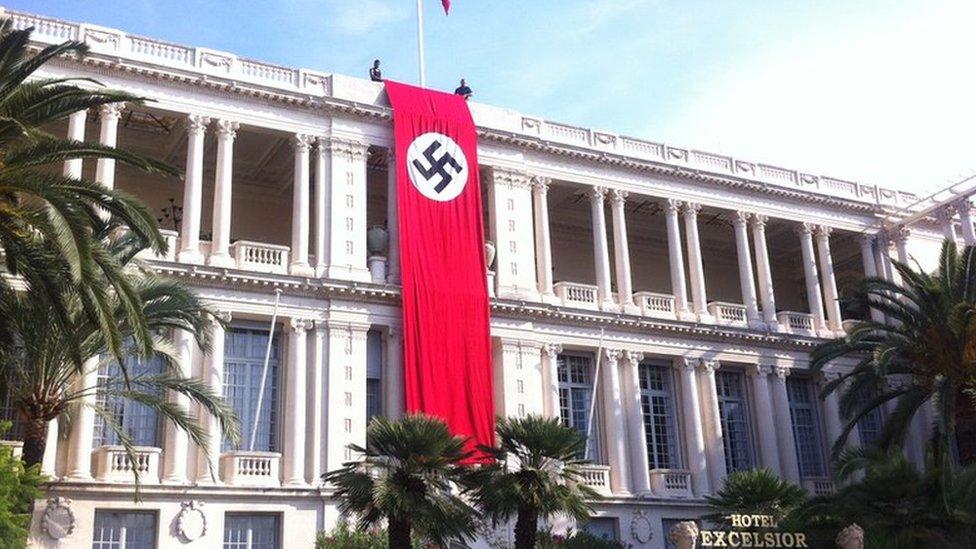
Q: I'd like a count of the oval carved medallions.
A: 3